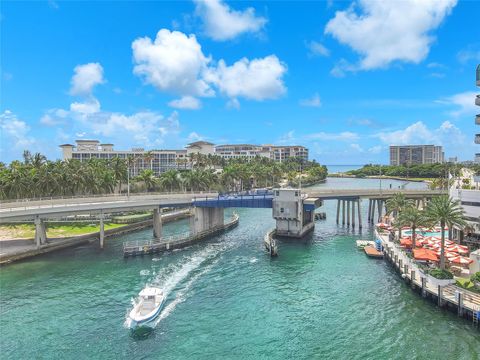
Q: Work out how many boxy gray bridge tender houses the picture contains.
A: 1